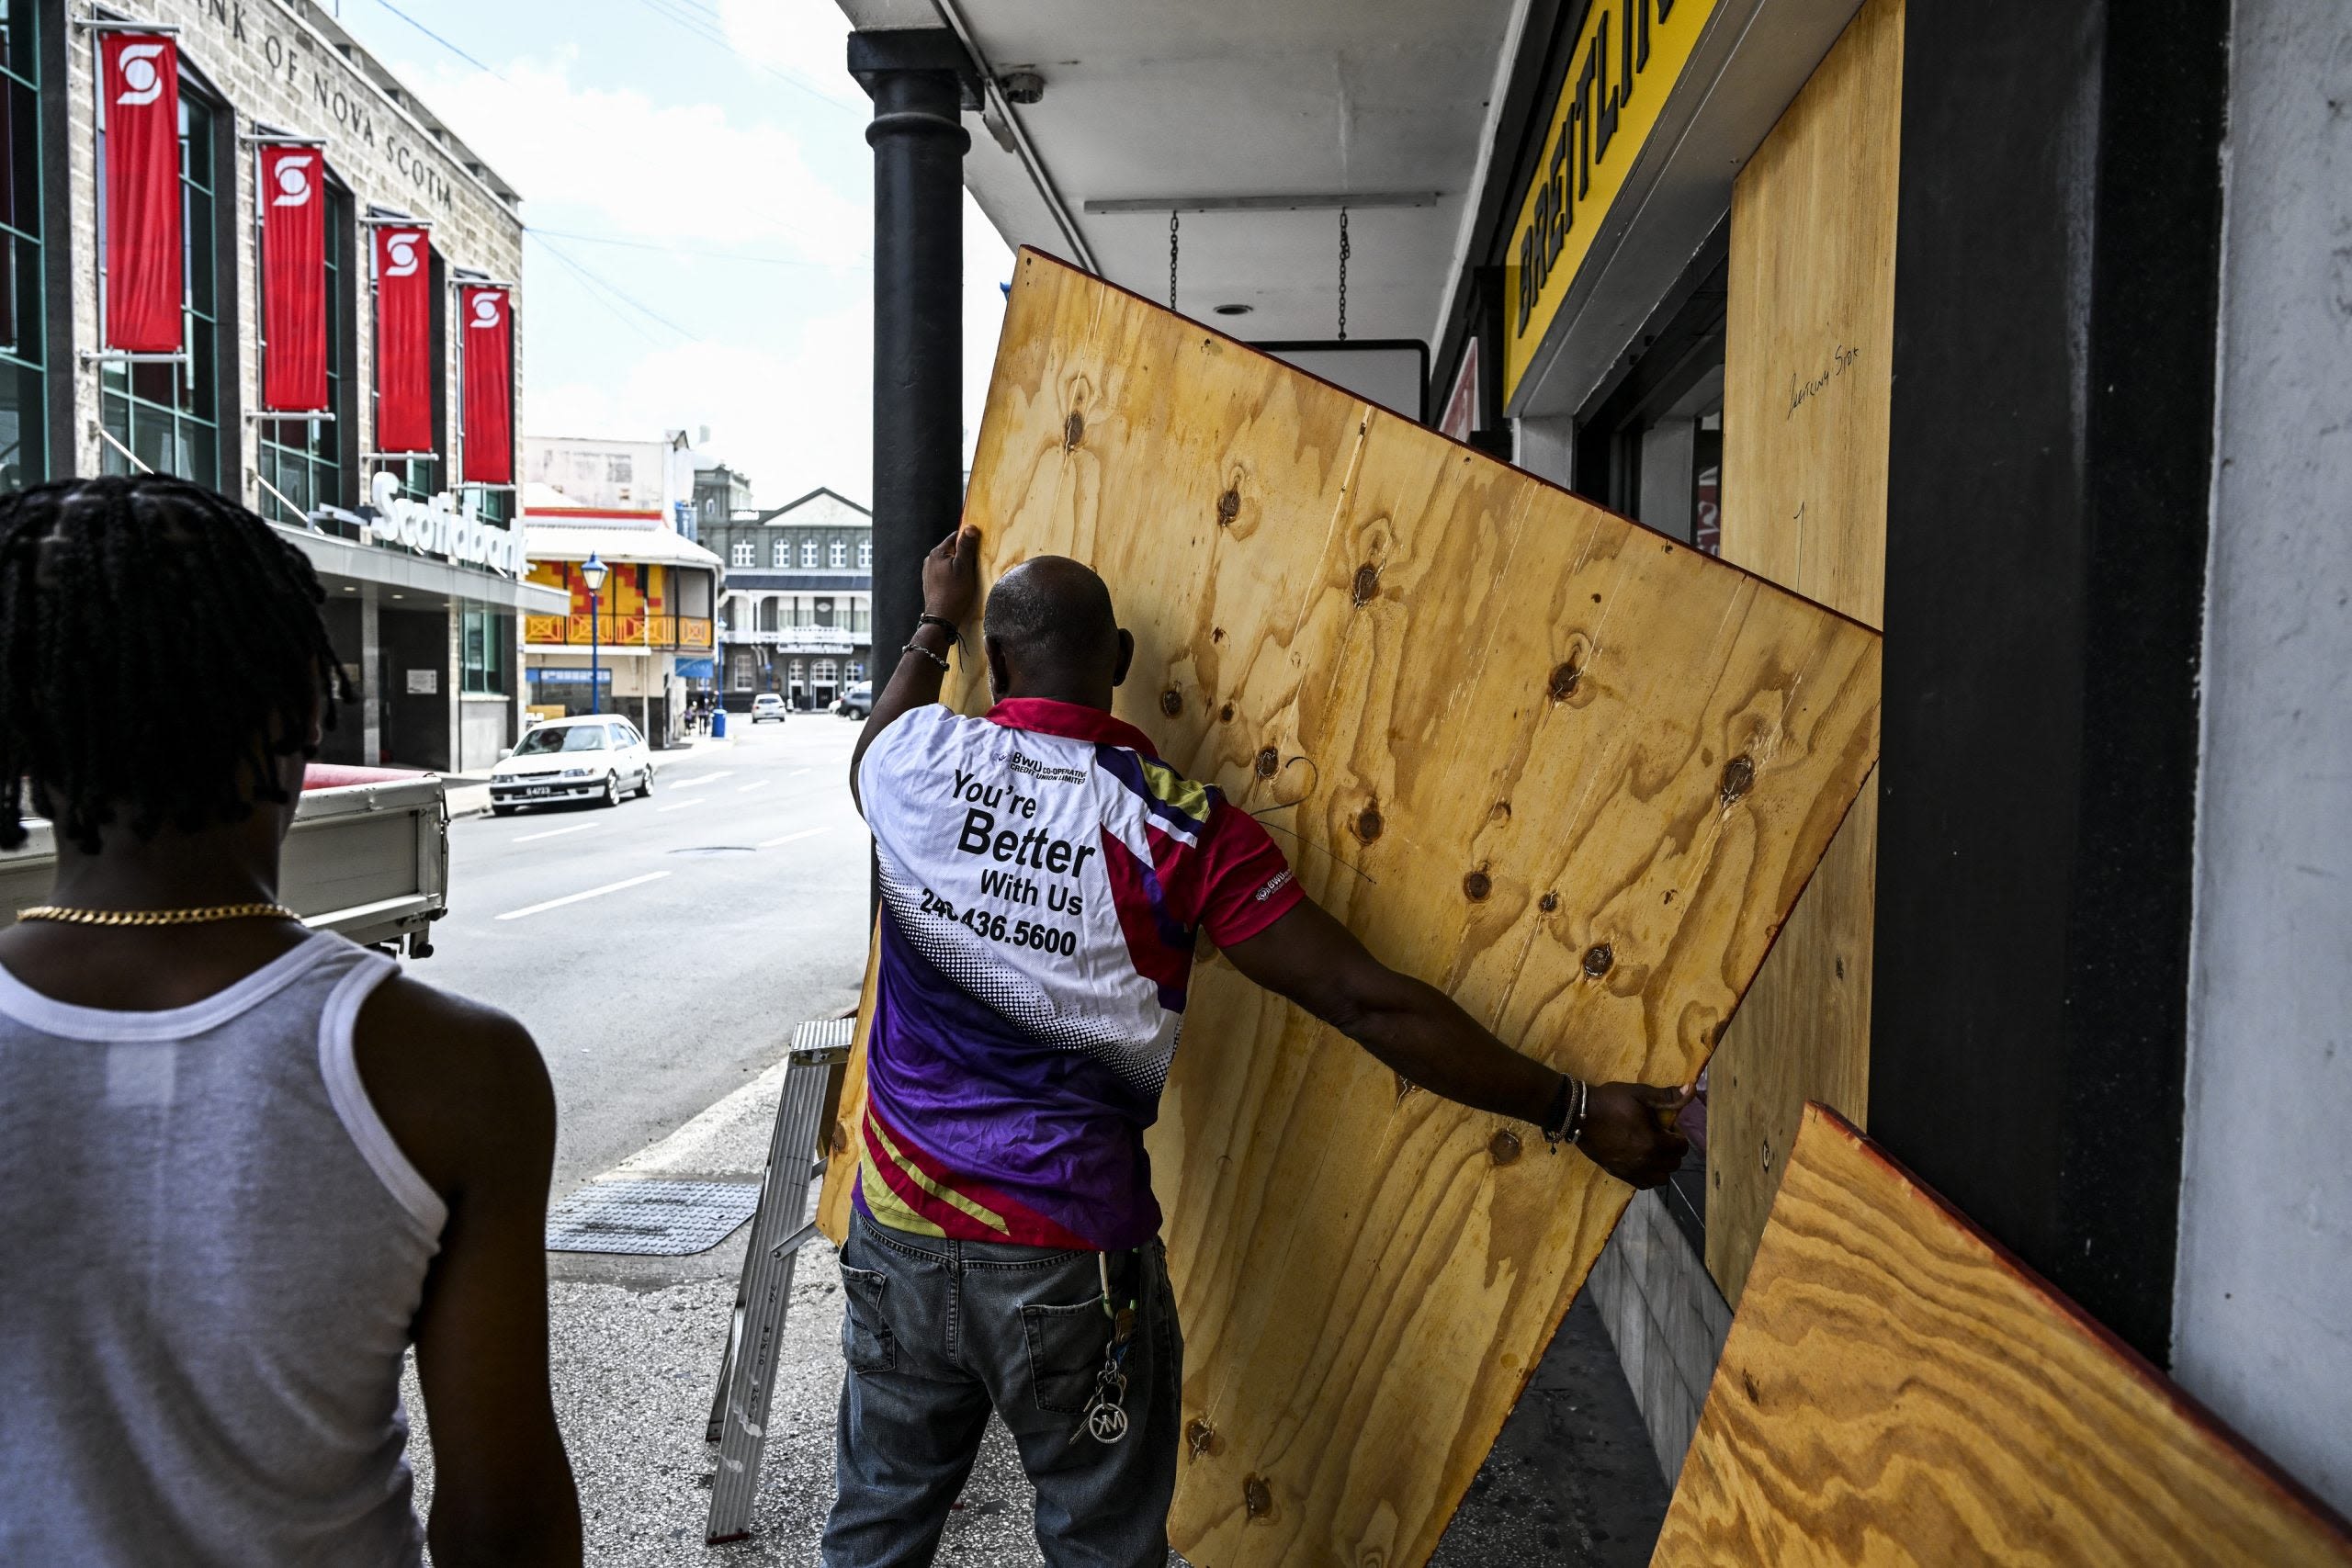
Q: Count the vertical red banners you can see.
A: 4